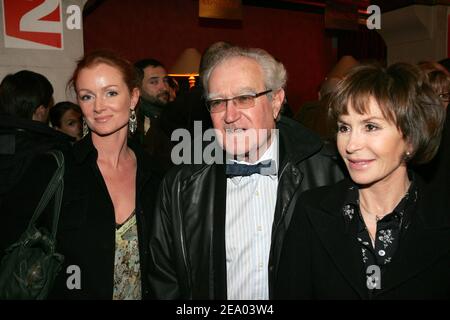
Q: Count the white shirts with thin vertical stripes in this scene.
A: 1